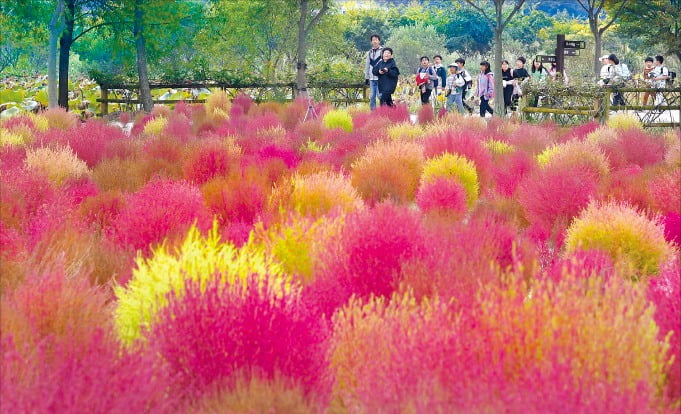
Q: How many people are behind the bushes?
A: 15